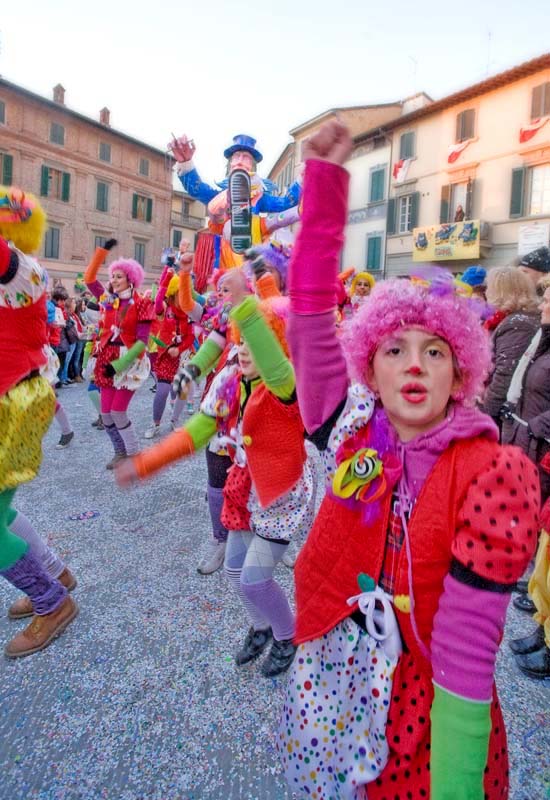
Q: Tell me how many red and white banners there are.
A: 3